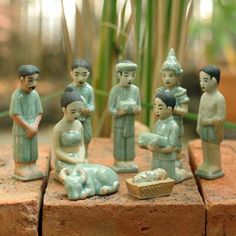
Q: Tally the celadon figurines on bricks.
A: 9